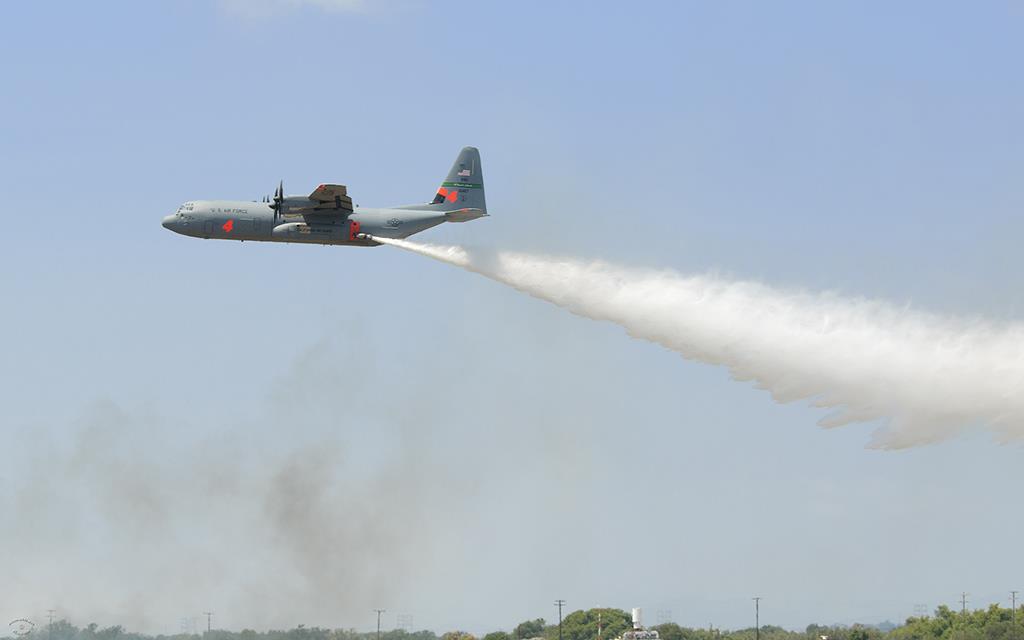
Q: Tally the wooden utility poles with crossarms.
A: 7